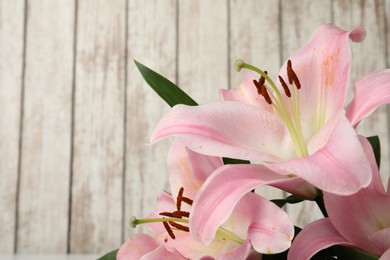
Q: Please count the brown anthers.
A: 12